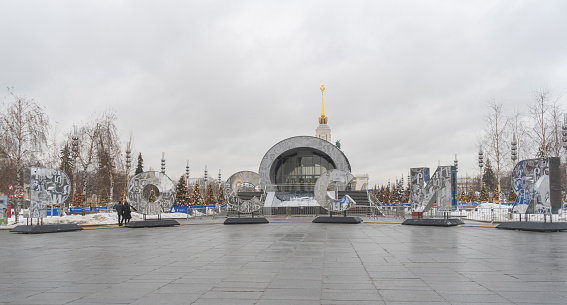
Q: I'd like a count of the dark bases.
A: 6